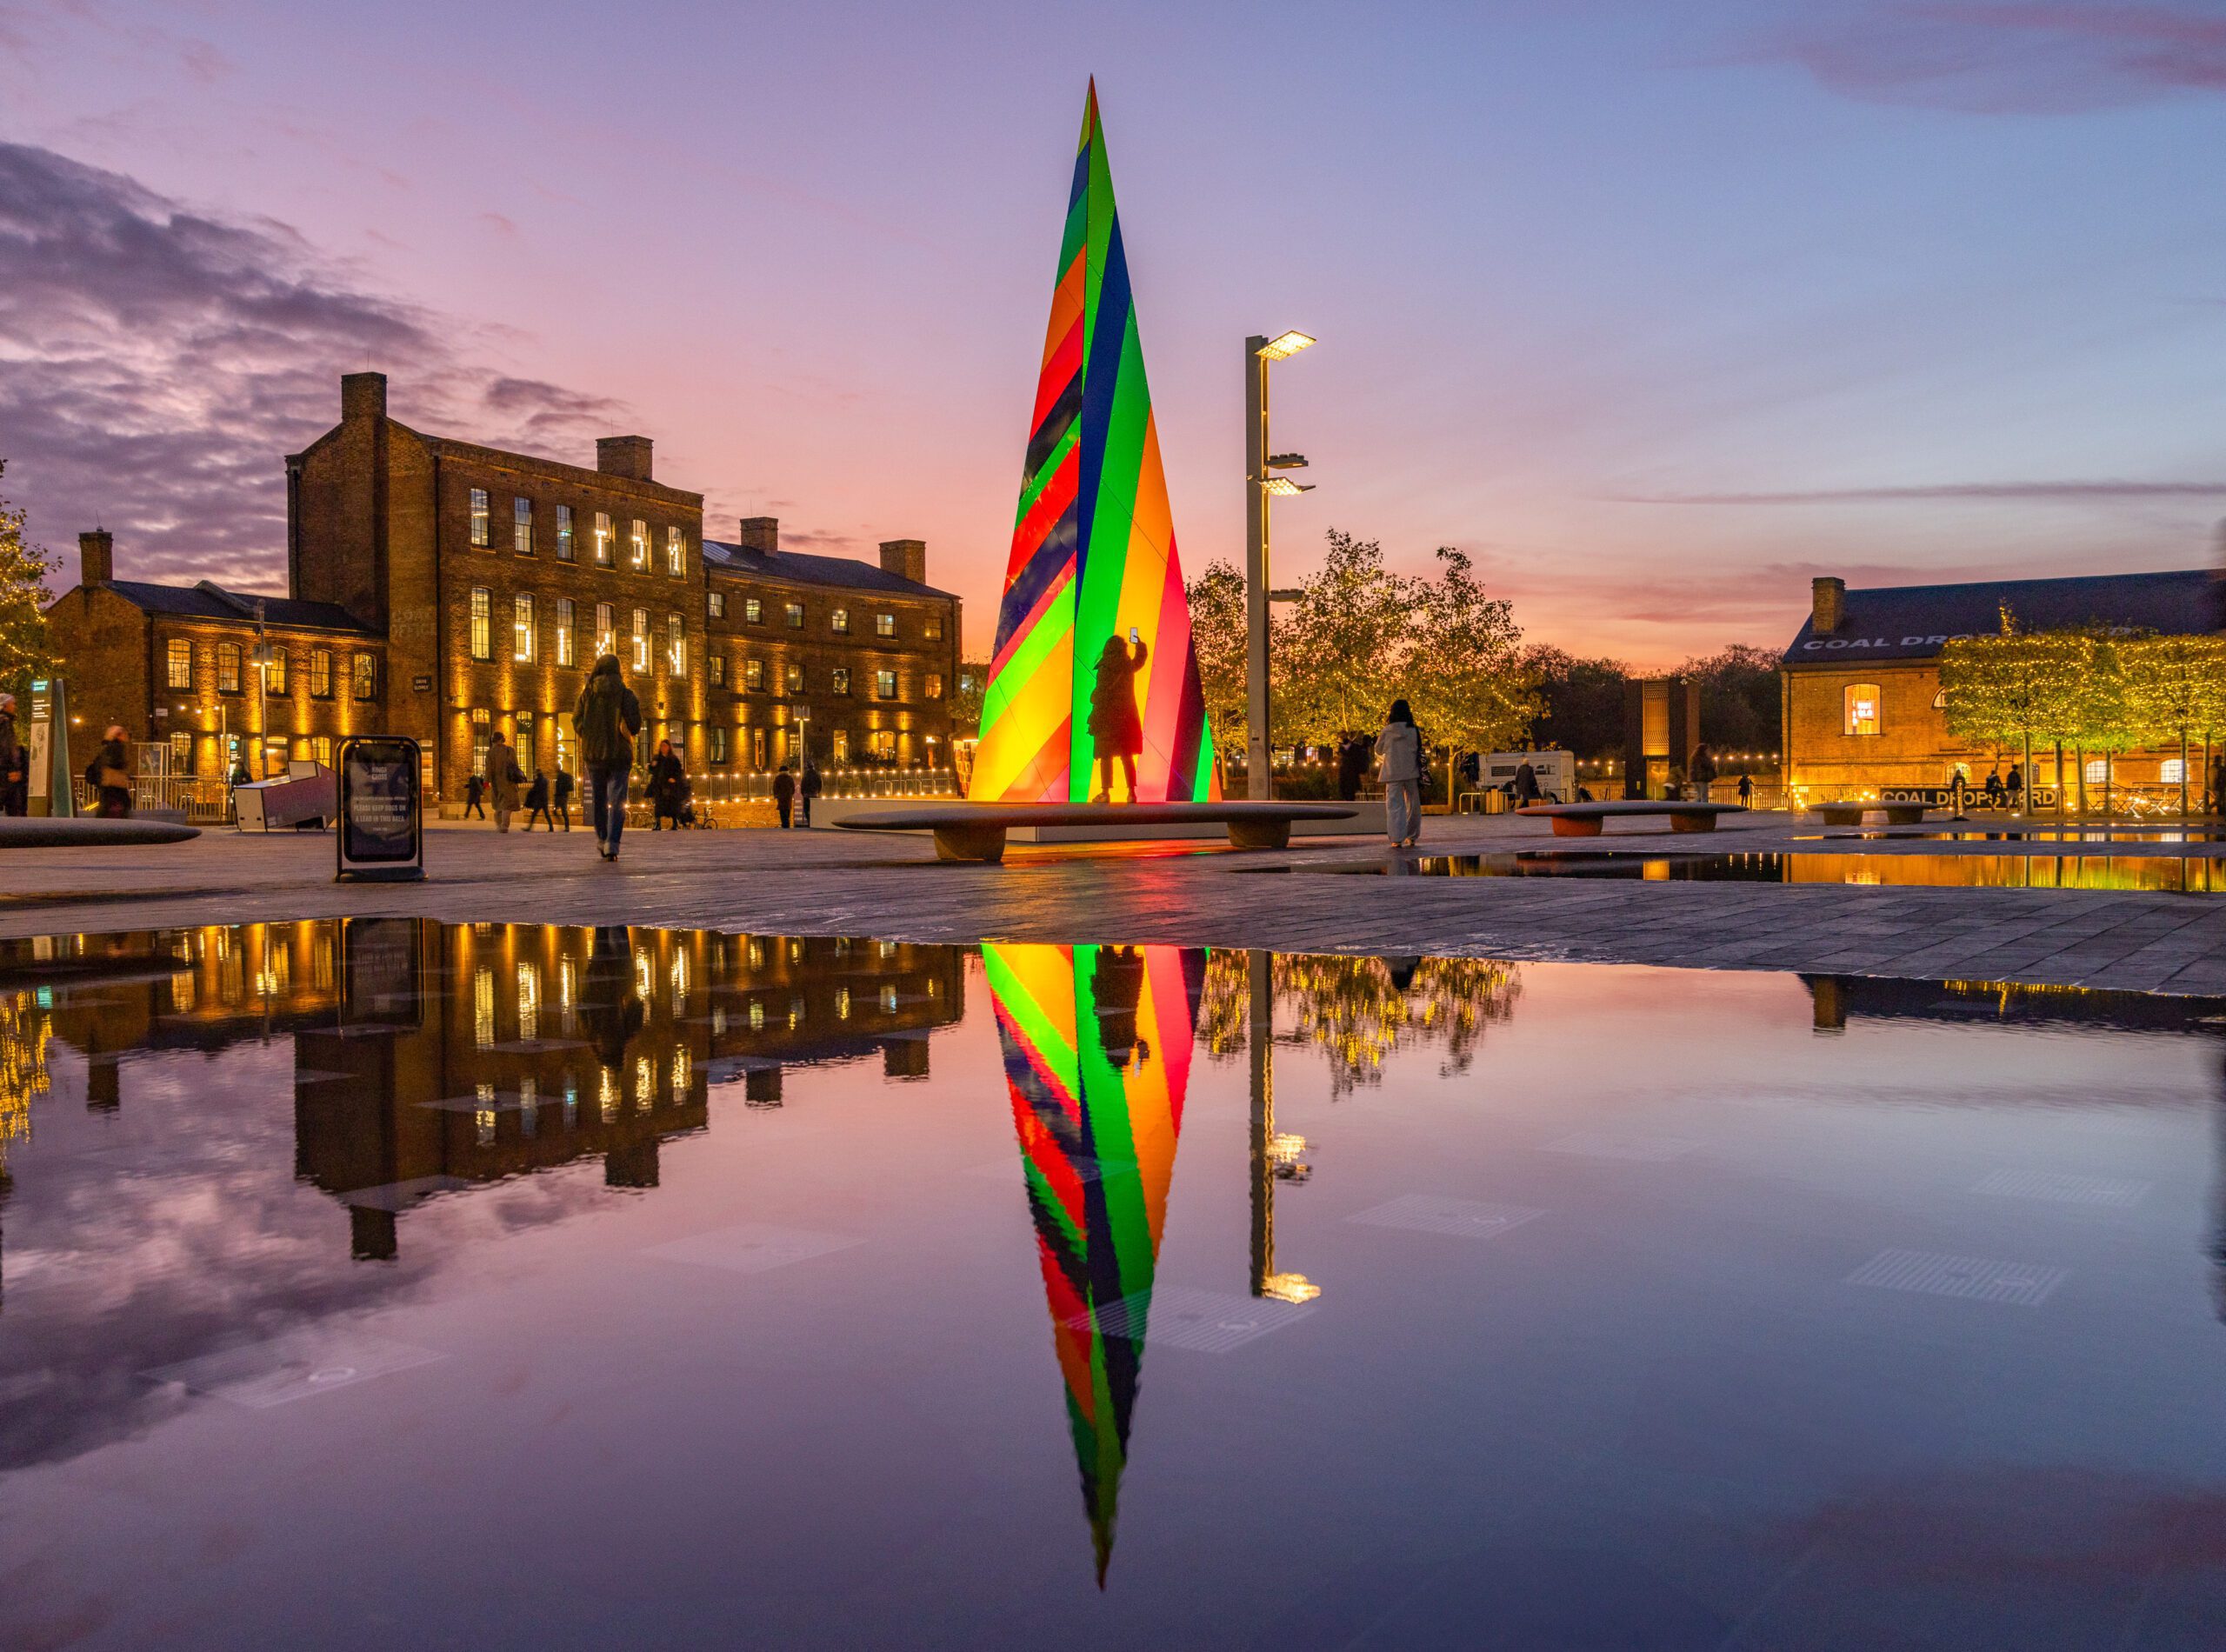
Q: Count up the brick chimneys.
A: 6